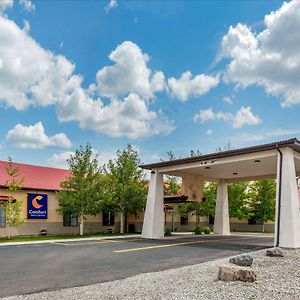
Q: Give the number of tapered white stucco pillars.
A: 3